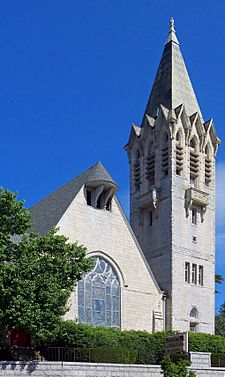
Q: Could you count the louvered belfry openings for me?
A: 6